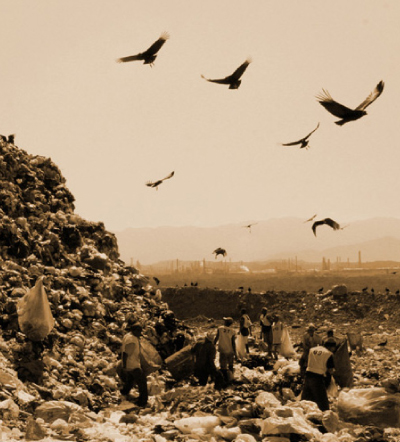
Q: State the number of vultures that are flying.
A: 9